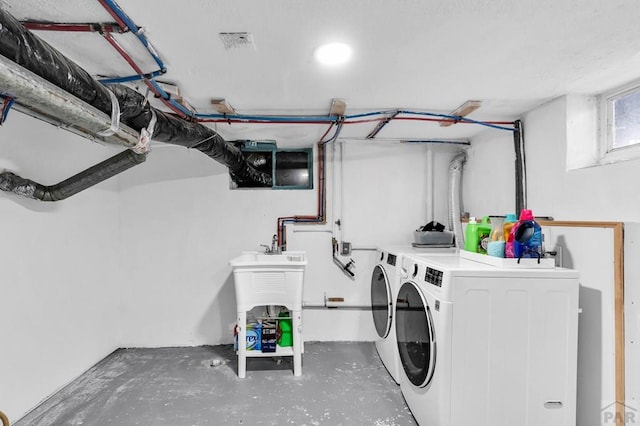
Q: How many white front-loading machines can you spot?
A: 2